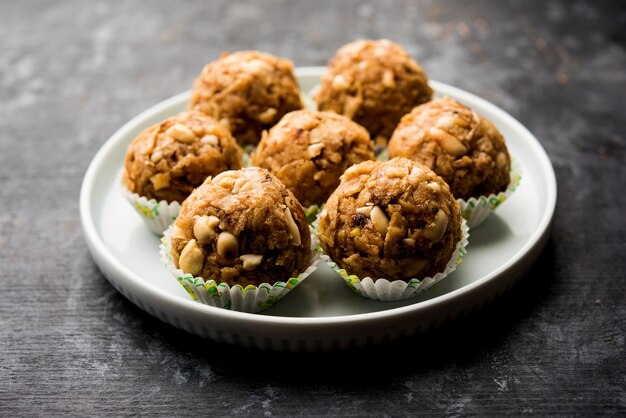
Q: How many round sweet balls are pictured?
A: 7